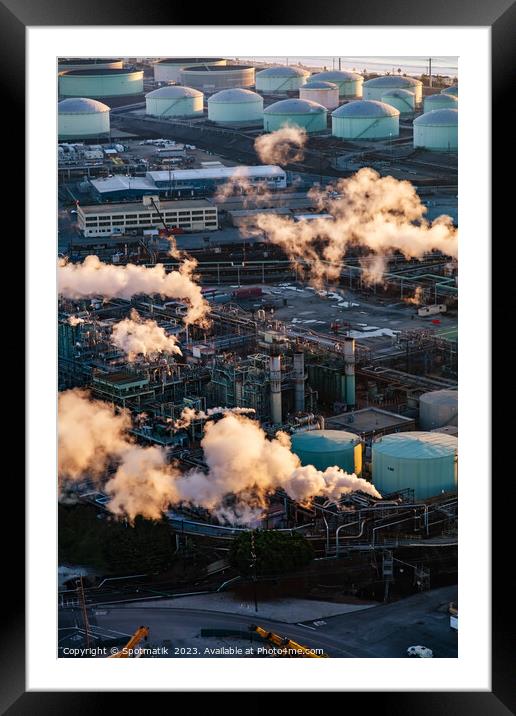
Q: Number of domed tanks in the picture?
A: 13